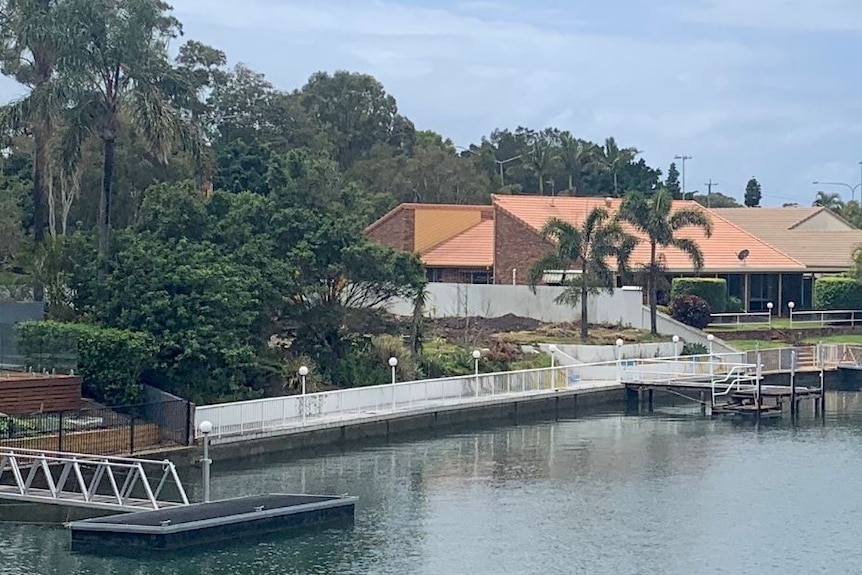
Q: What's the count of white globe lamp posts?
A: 10